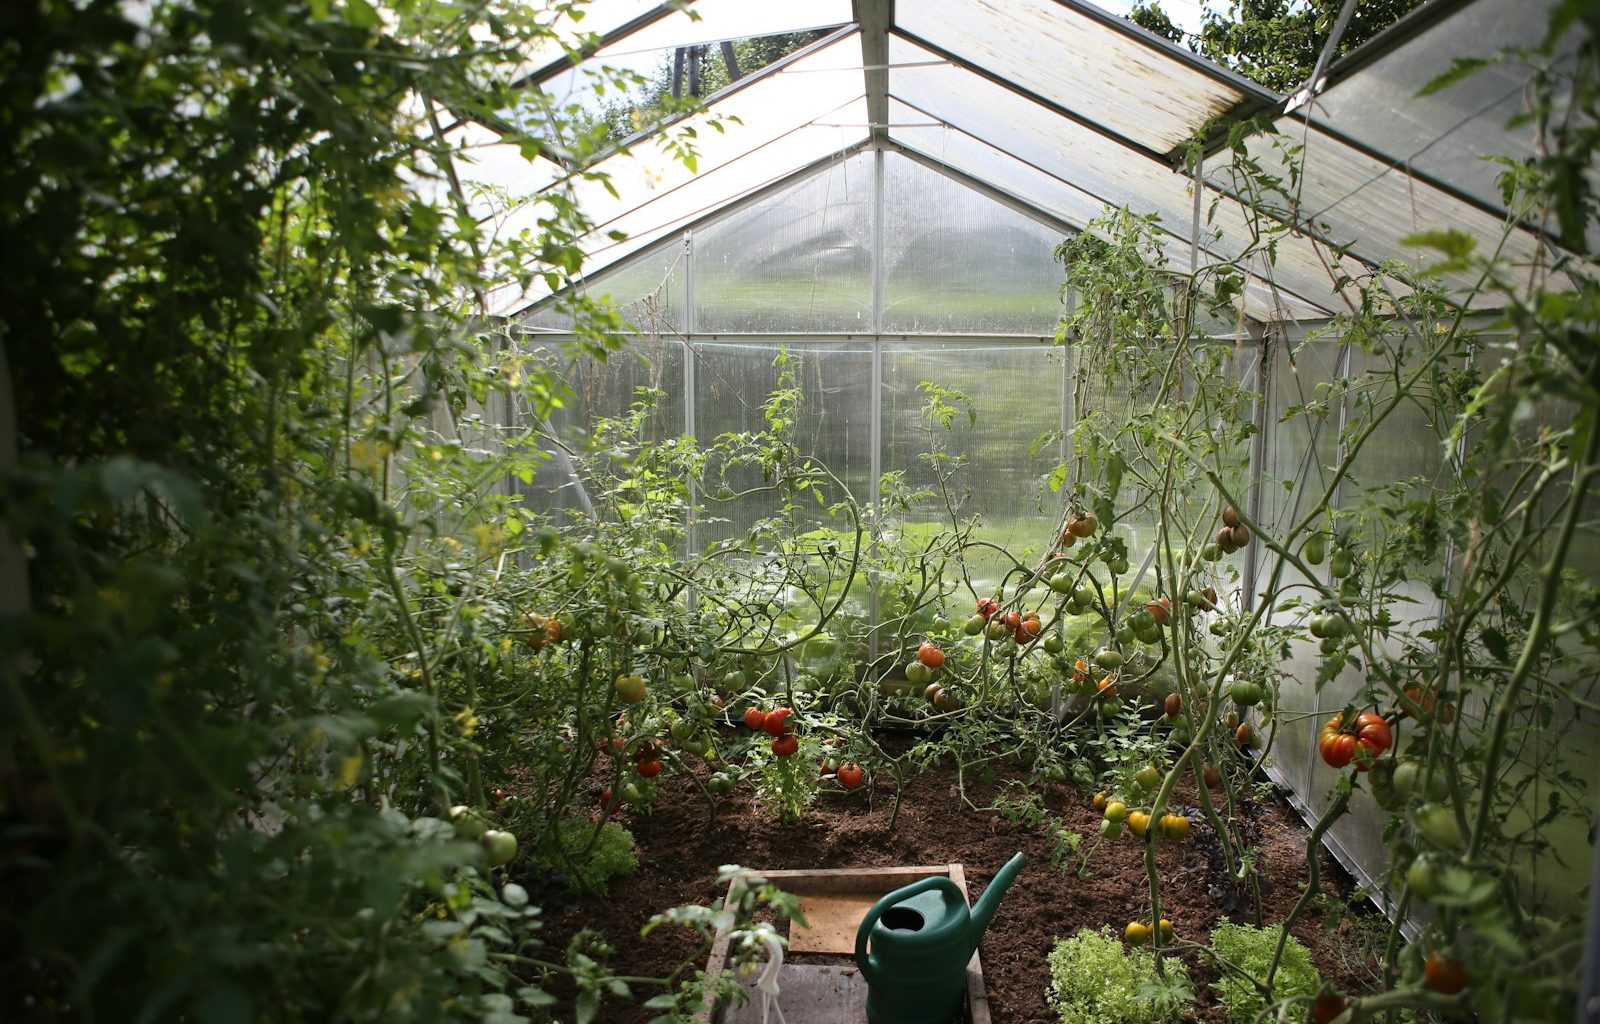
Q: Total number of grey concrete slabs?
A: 1